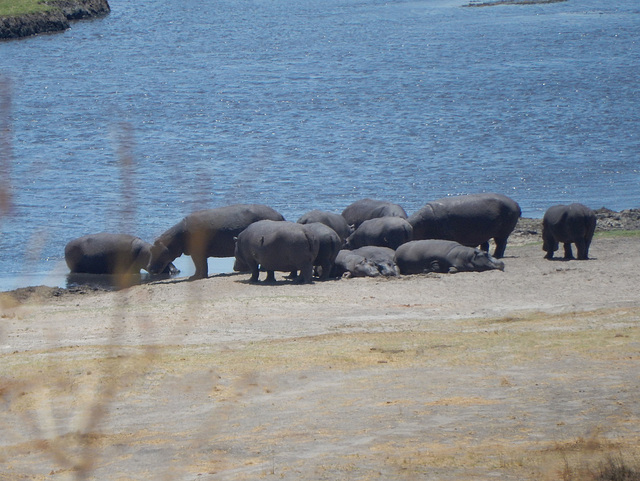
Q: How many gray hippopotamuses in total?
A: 12